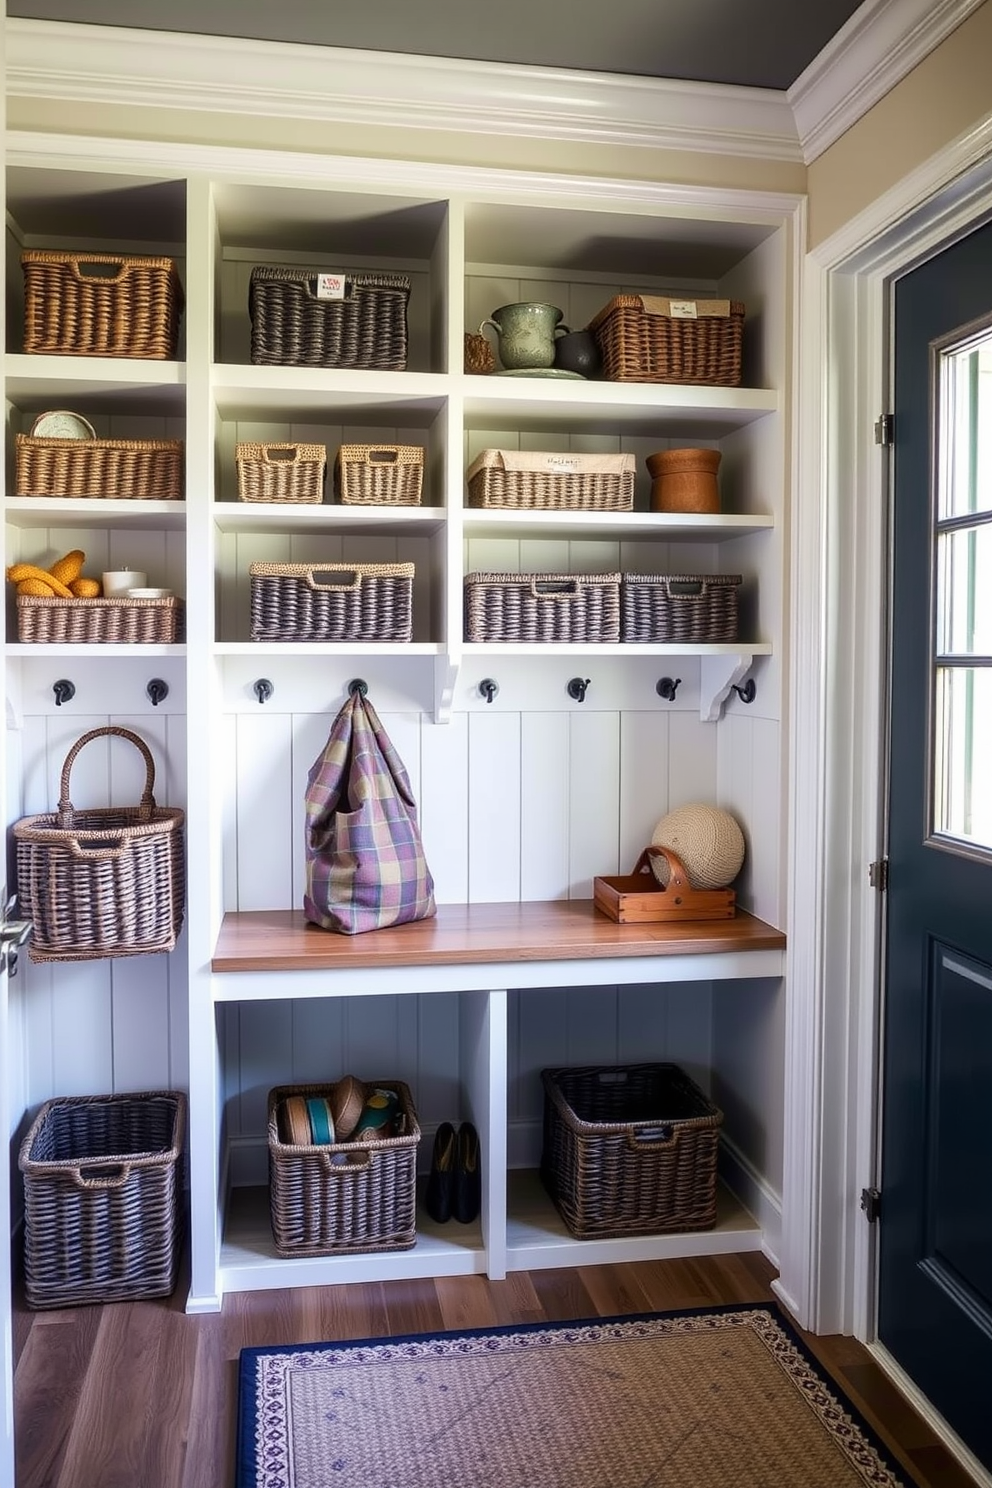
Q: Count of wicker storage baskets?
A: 15